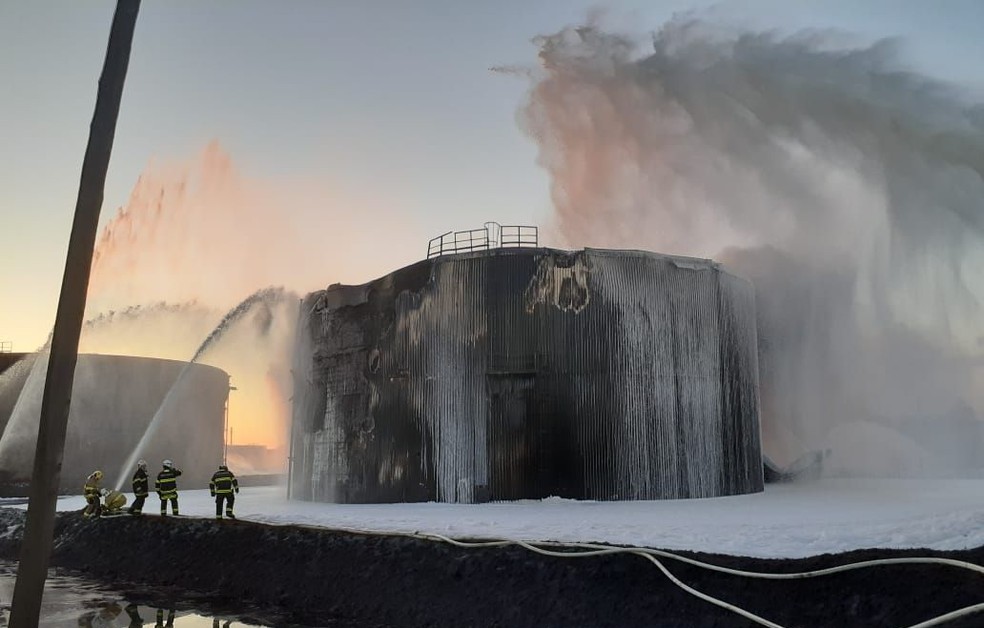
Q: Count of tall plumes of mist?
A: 2